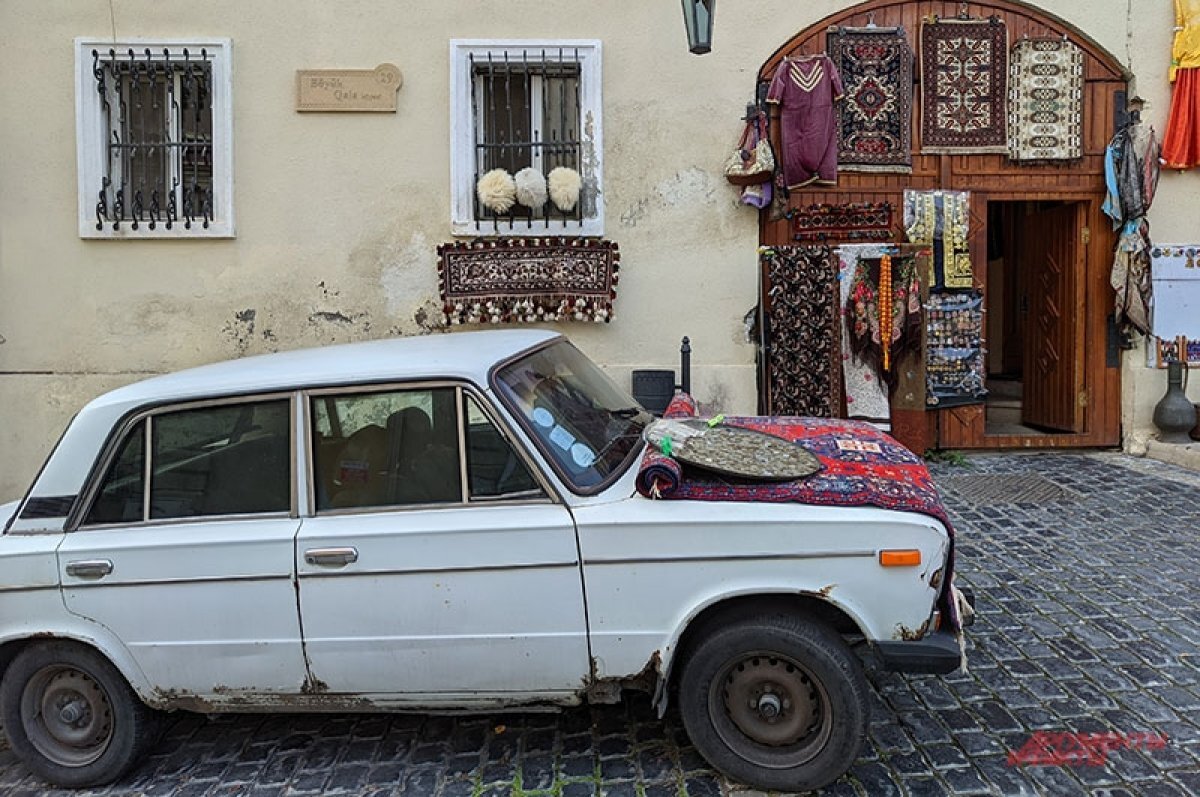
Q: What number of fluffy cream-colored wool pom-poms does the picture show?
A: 3